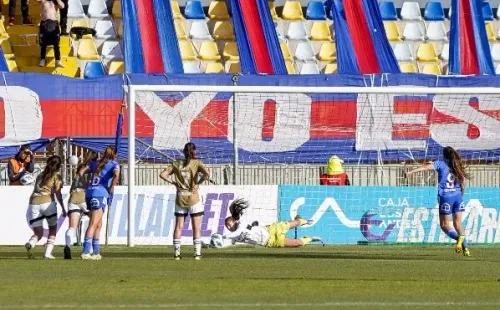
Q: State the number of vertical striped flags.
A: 4